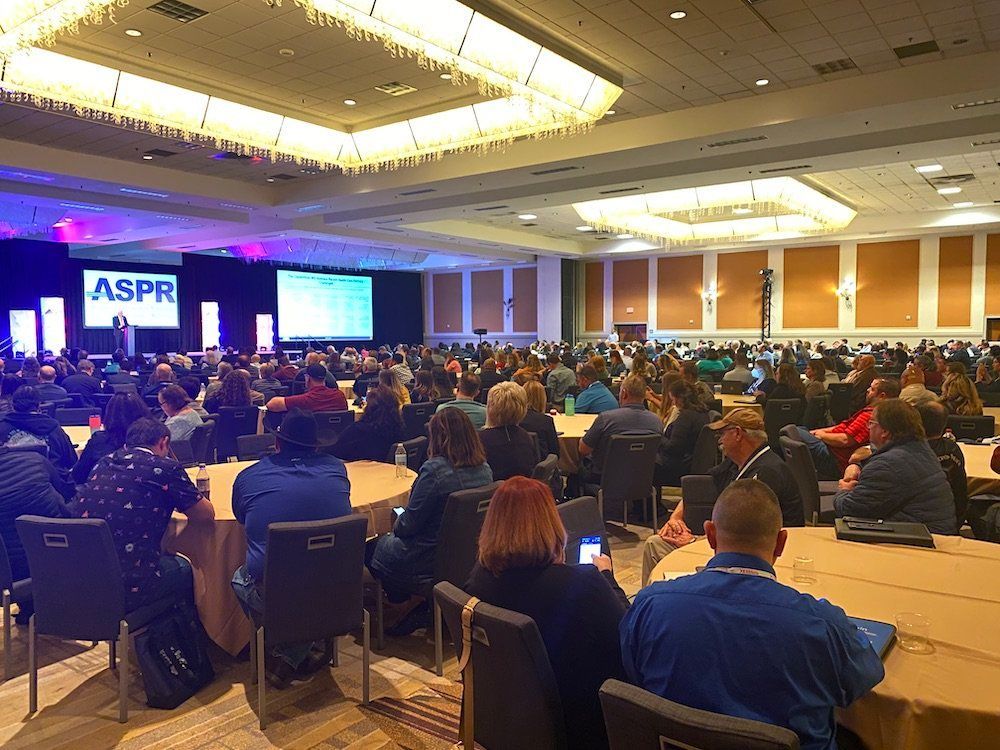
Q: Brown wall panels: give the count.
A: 11